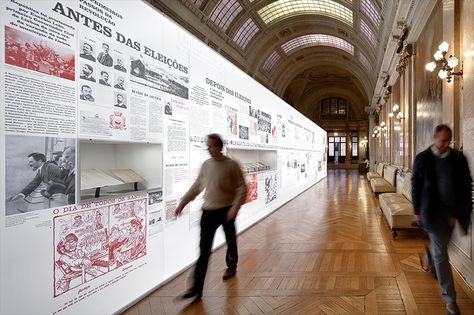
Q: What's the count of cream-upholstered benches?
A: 3